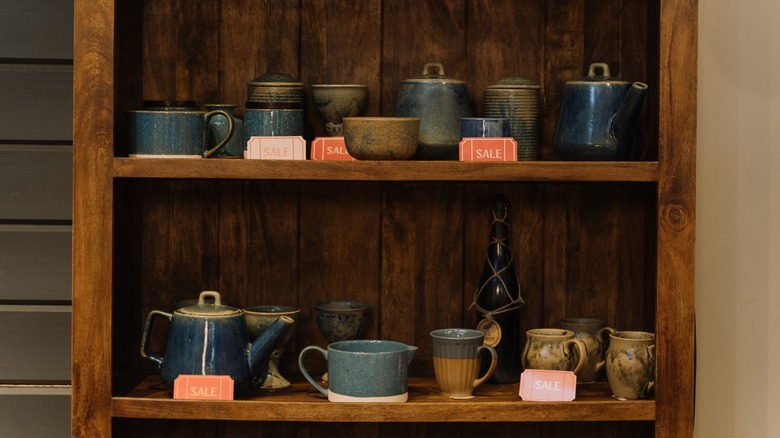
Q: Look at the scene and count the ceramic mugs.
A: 4